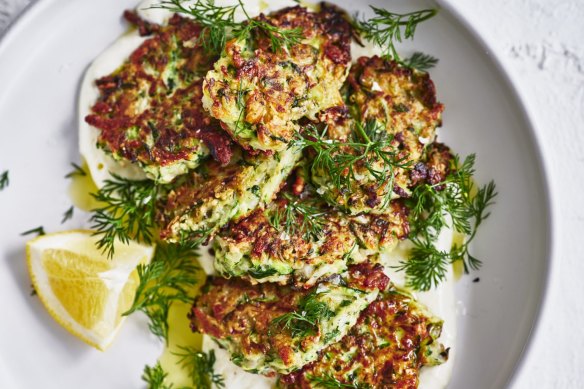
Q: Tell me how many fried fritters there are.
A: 7